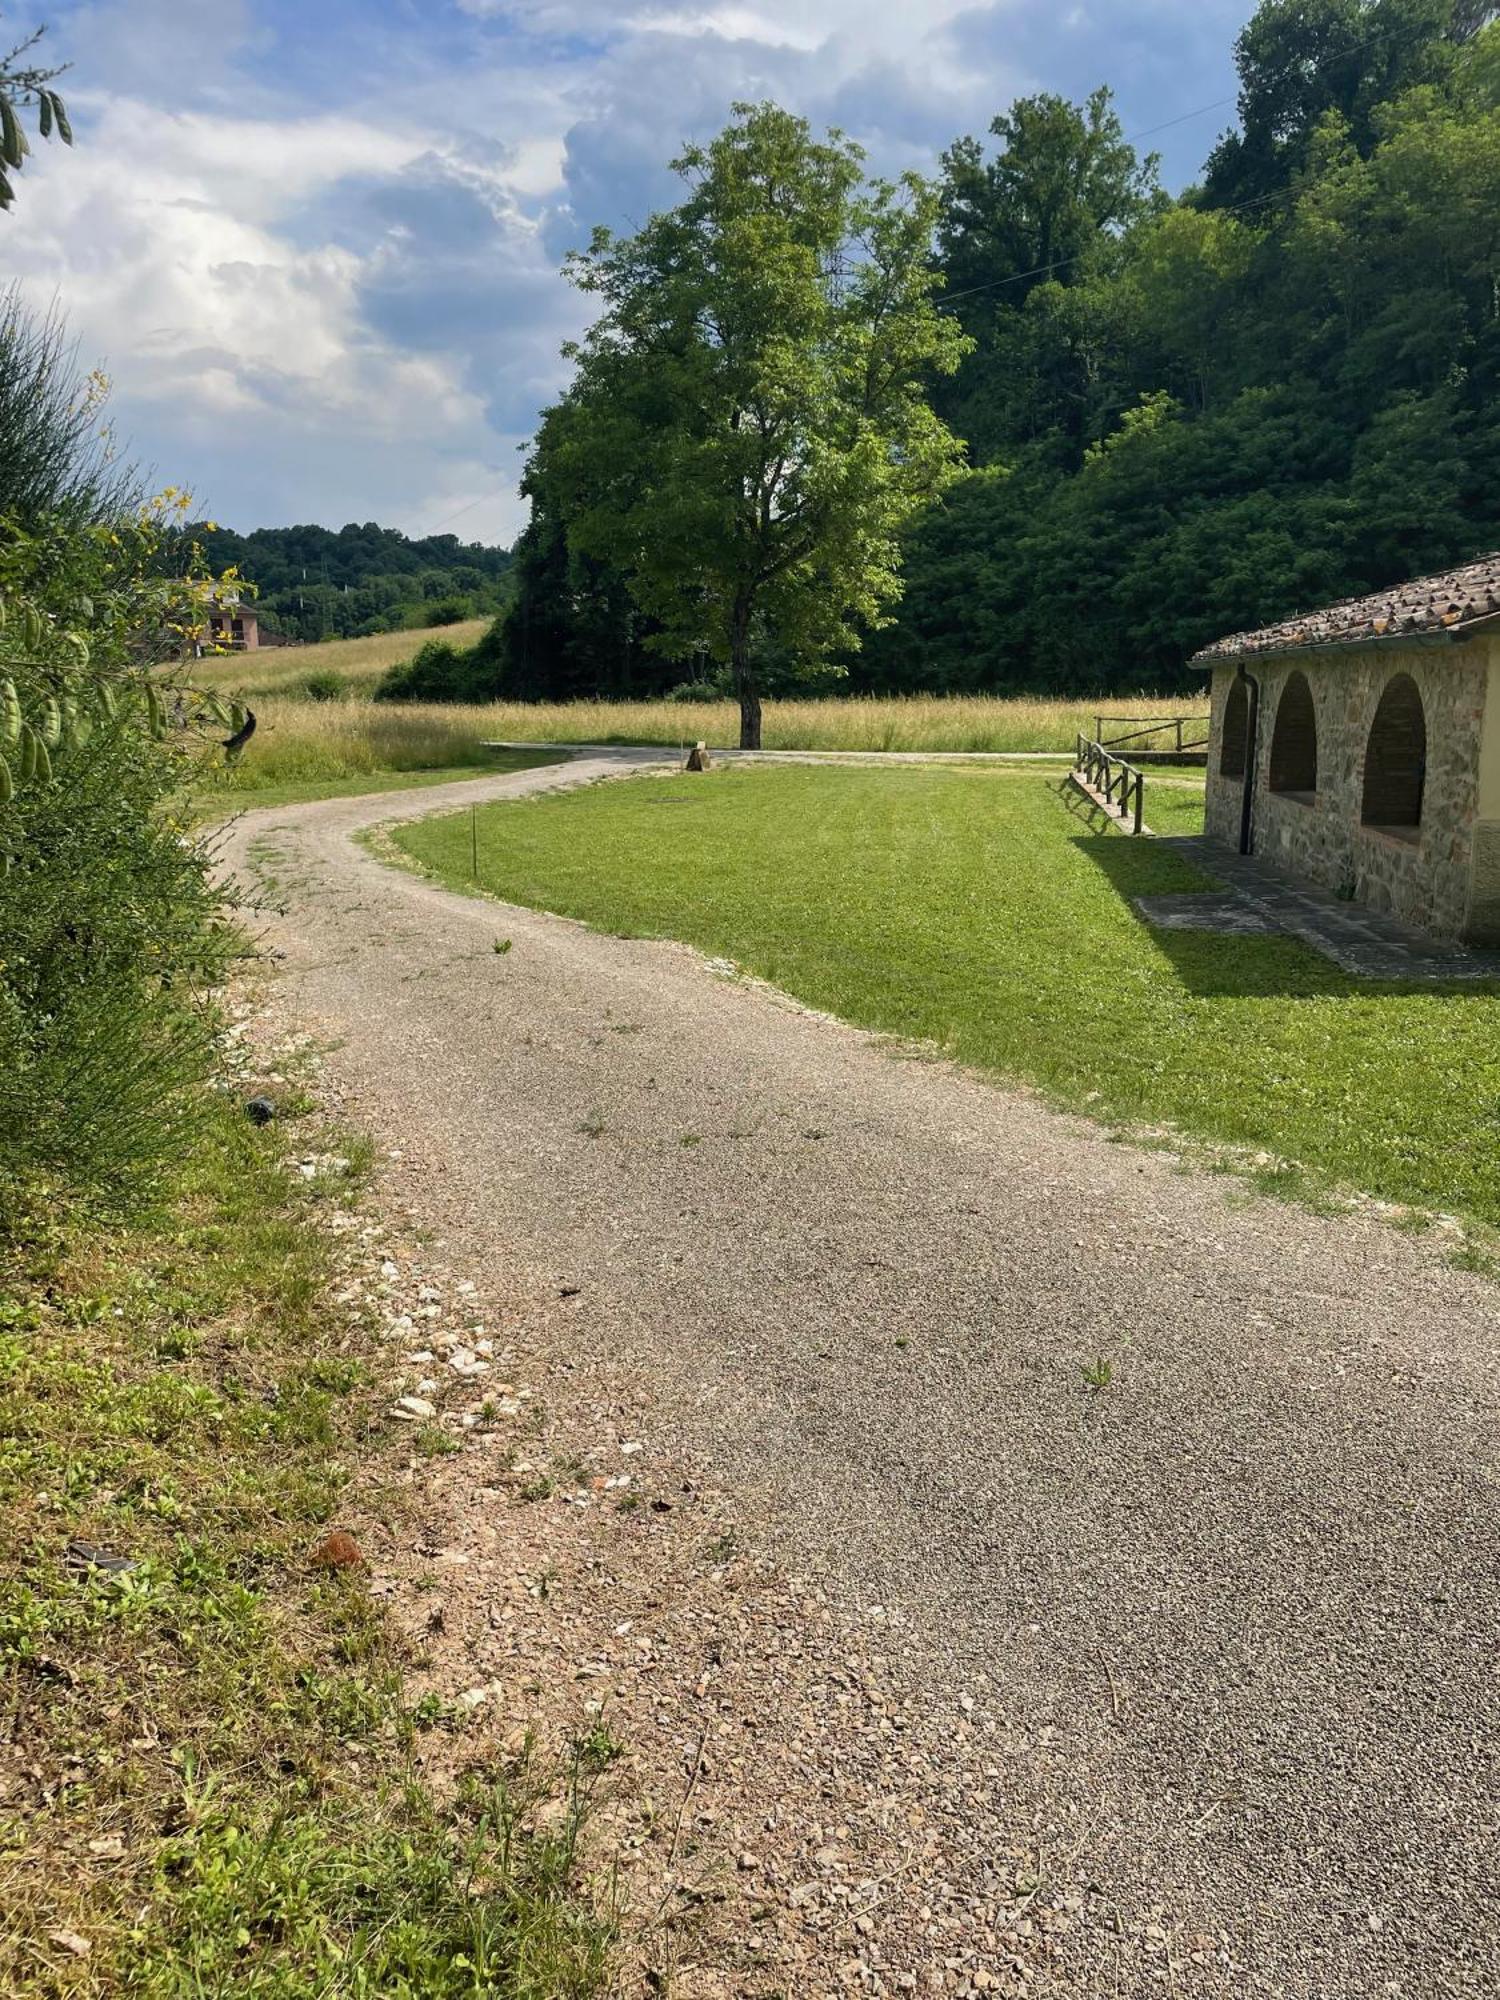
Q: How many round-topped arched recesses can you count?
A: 3